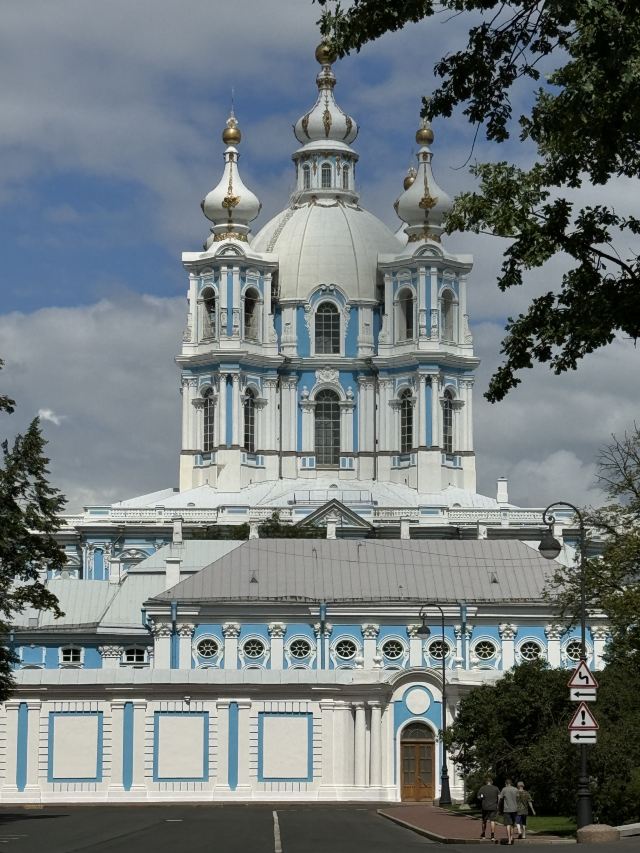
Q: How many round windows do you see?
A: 9